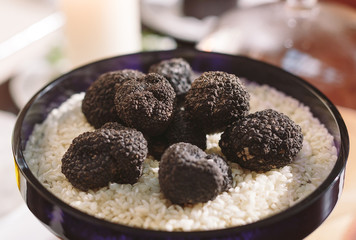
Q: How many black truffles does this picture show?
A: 8